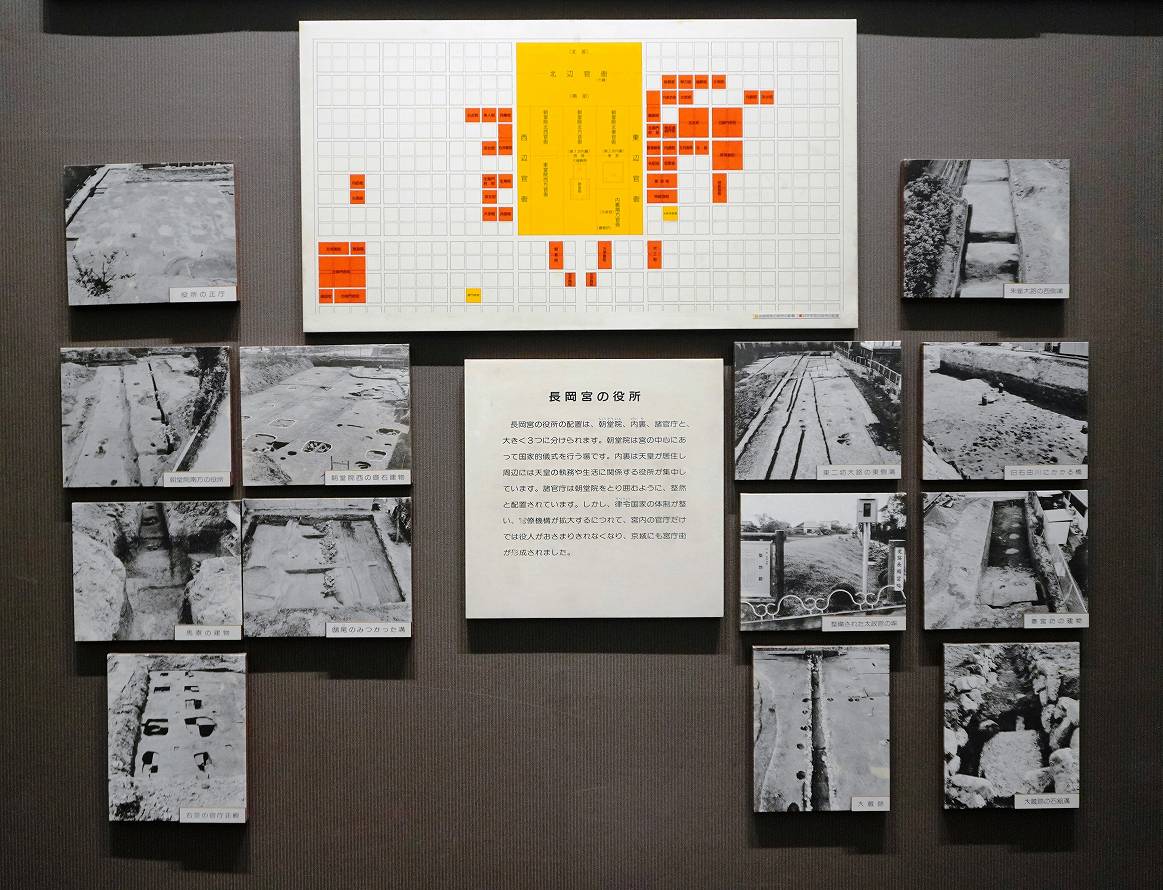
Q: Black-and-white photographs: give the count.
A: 13